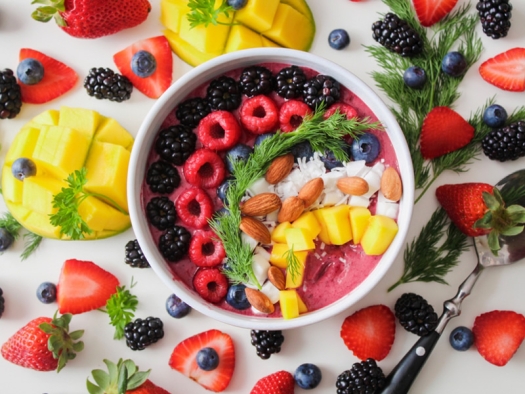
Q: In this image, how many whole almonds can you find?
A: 9